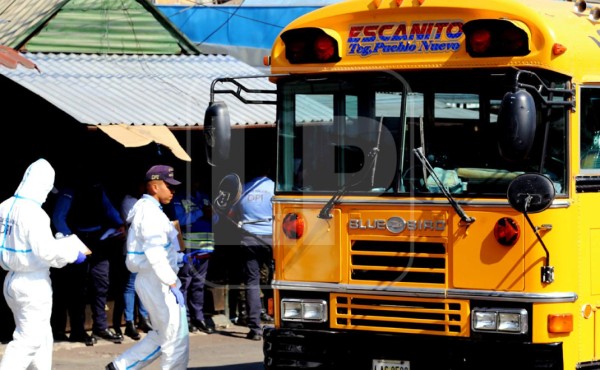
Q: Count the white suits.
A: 2